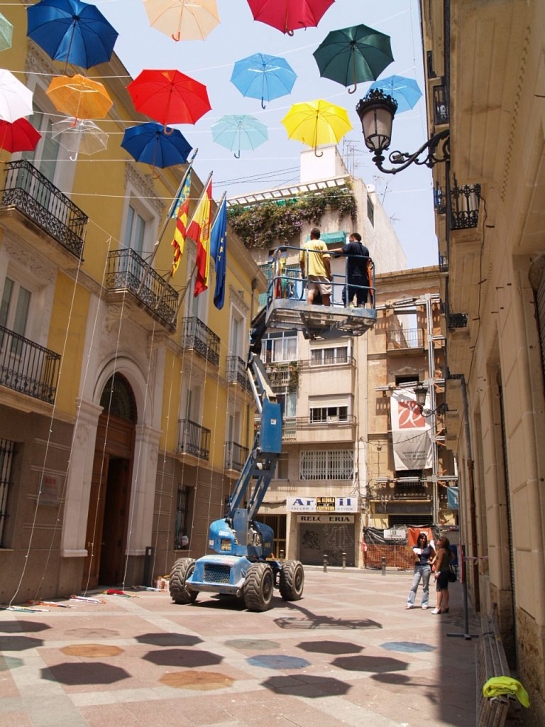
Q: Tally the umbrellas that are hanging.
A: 15